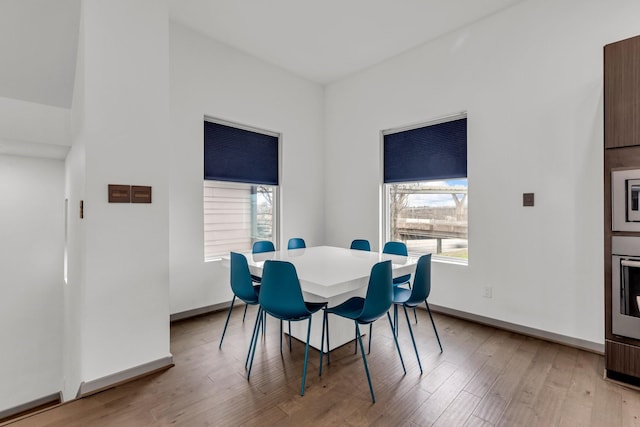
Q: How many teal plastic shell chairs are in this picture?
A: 8